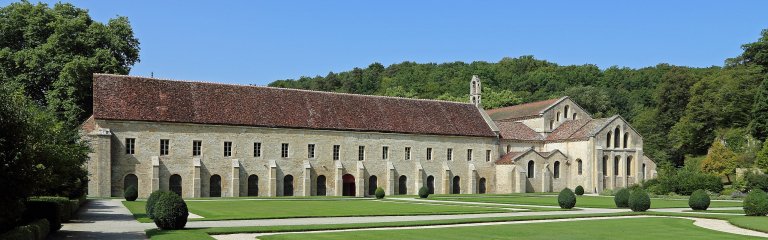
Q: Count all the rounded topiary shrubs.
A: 11